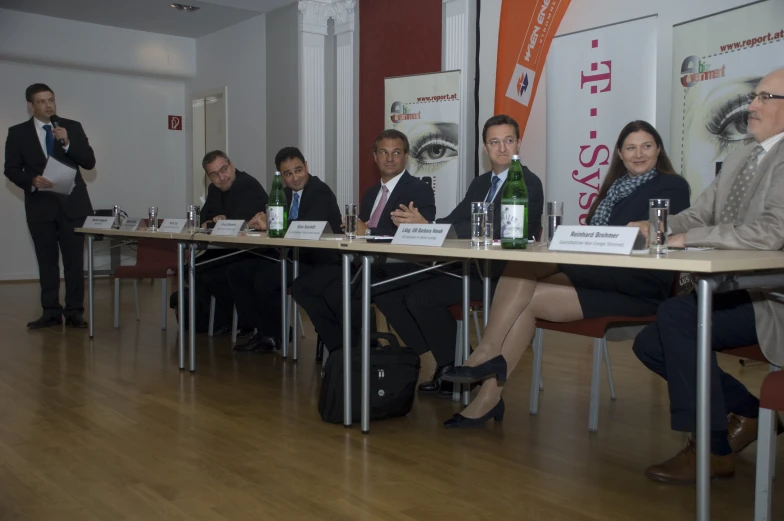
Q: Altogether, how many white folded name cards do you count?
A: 7